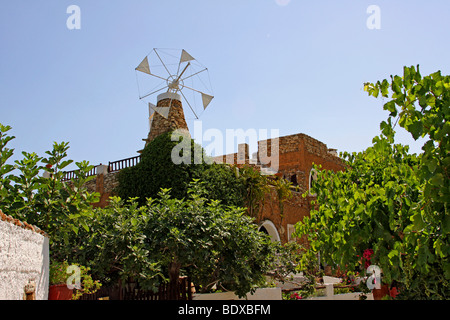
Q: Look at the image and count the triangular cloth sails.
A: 4